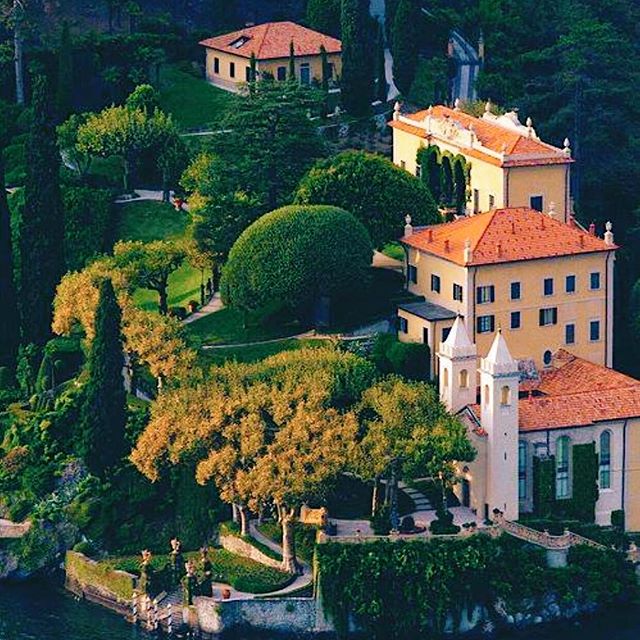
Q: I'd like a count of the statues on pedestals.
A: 4